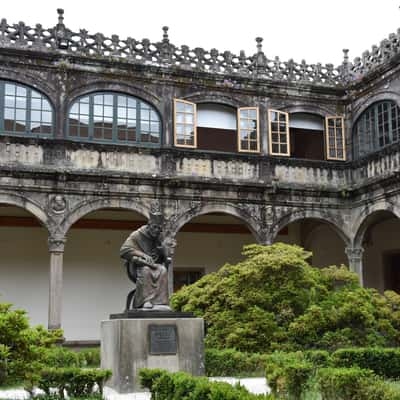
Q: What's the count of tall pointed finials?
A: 4